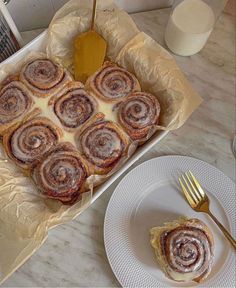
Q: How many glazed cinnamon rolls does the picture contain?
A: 9